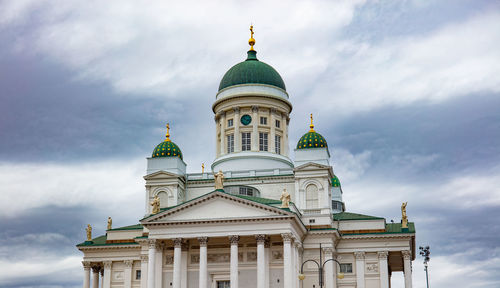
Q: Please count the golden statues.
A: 6